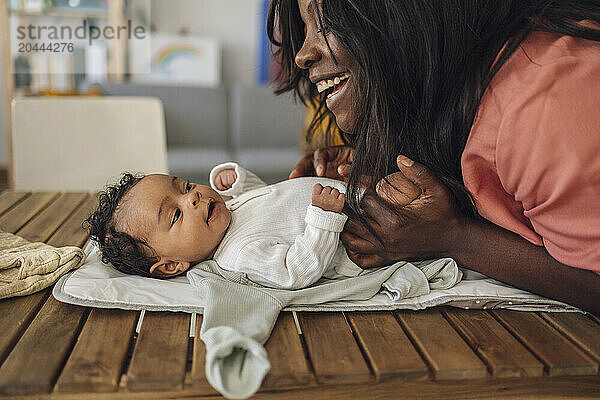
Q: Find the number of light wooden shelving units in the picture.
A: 1